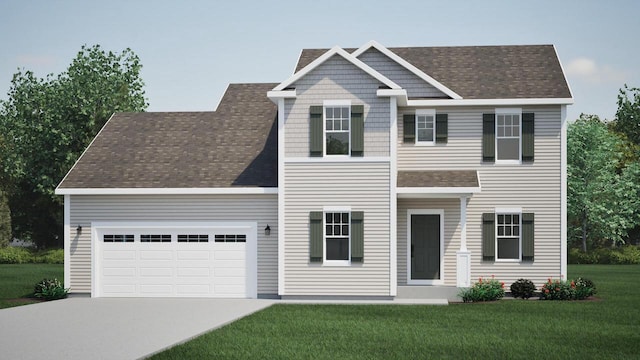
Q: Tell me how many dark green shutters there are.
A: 10